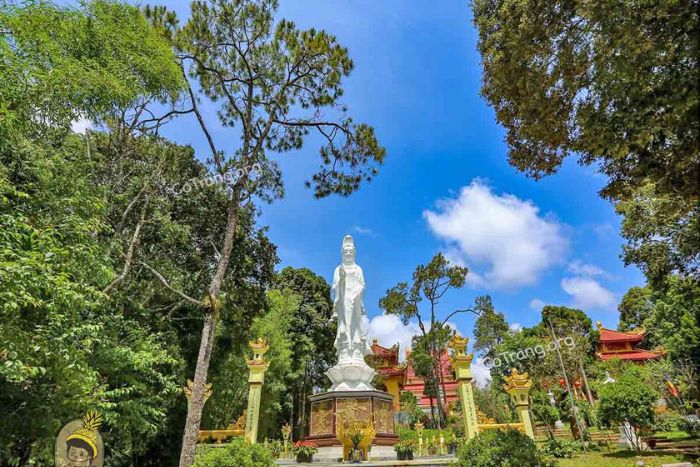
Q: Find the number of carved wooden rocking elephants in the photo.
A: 0